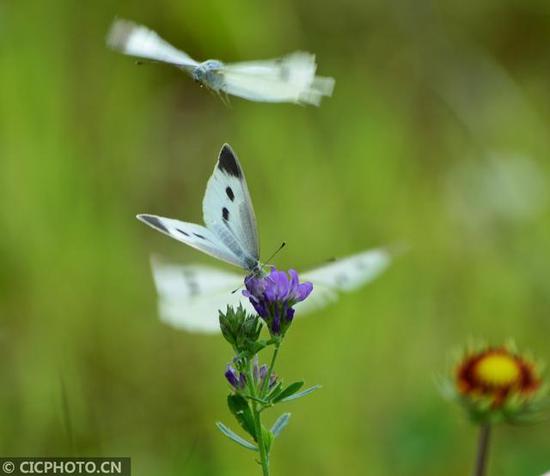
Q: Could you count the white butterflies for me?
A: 3